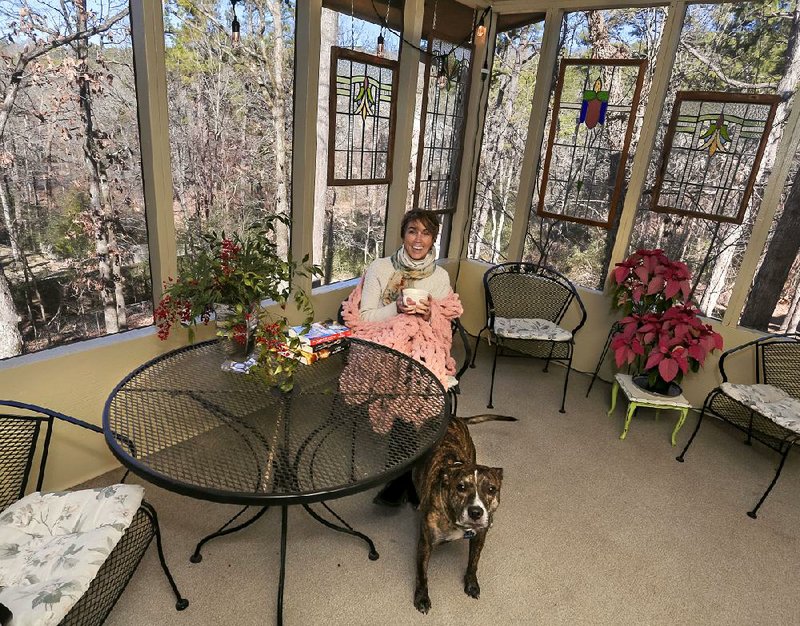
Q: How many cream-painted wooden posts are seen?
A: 7